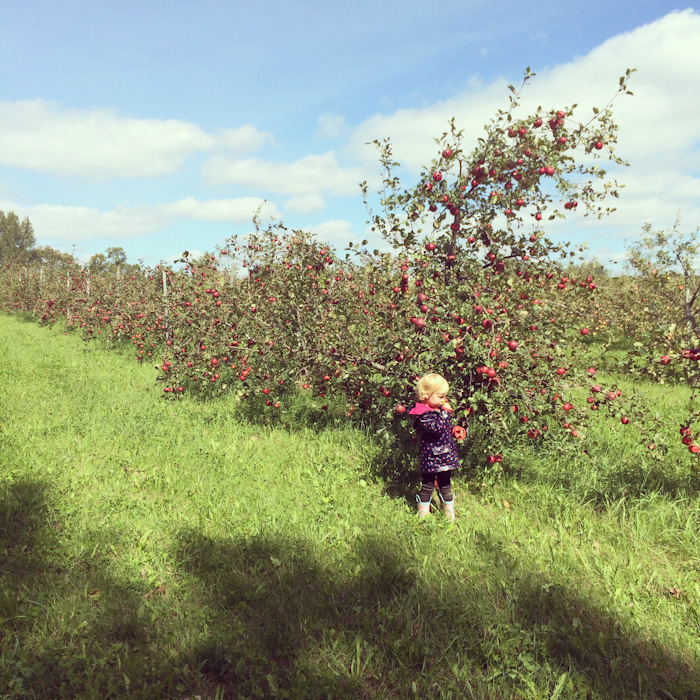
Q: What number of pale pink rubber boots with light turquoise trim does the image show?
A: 2